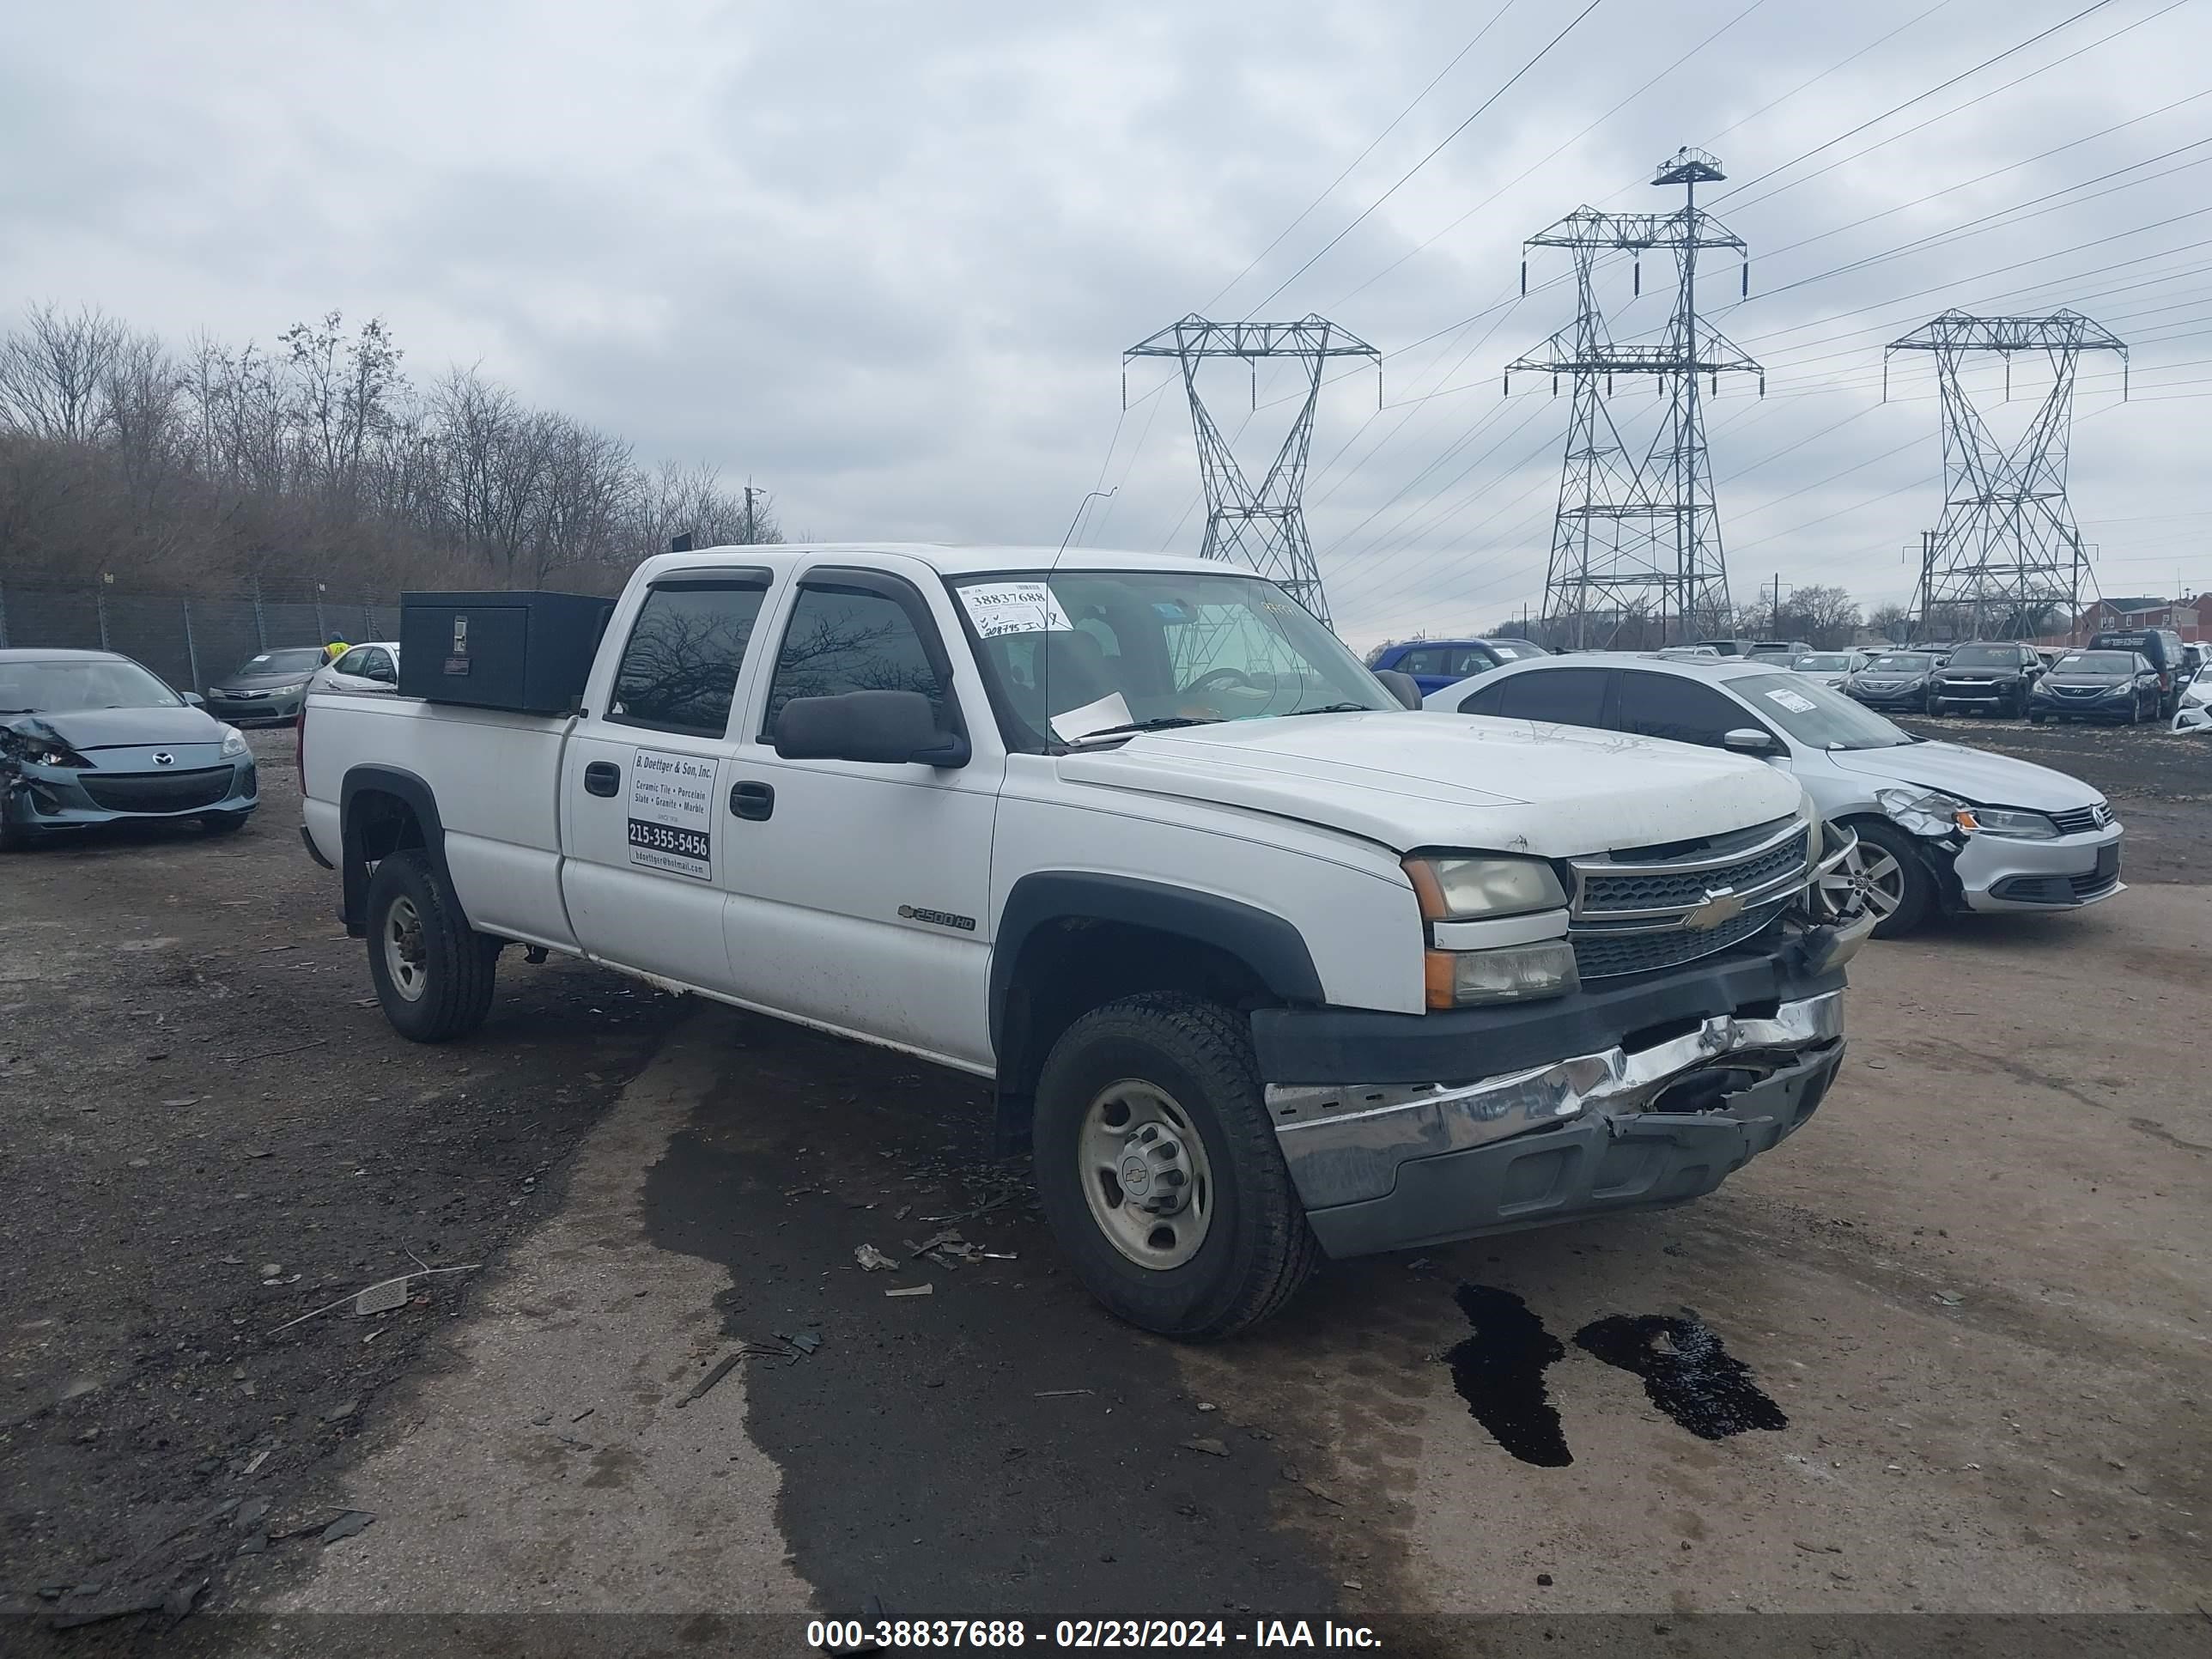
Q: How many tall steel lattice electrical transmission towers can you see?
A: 3